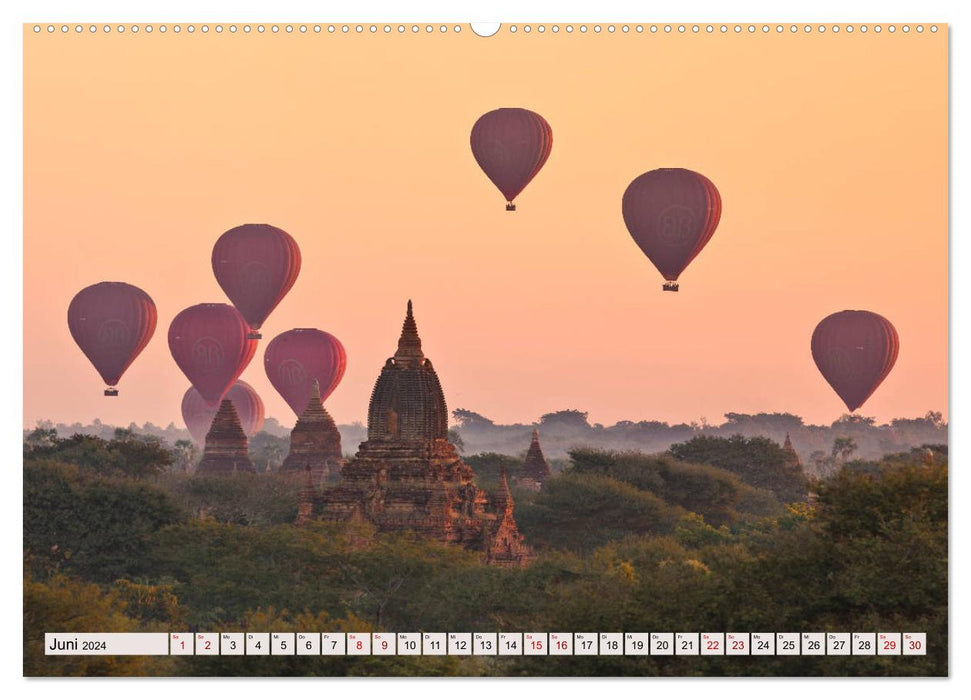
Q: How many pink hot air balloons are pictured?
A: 8